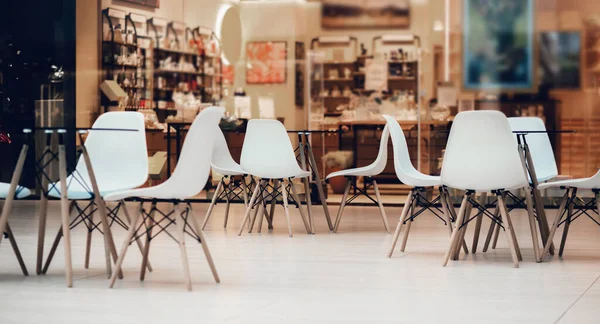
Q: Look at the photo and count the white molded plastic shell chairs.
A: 10